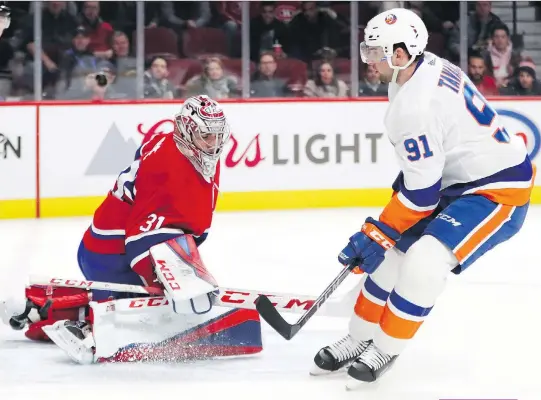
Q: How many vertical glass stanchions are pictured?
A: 5